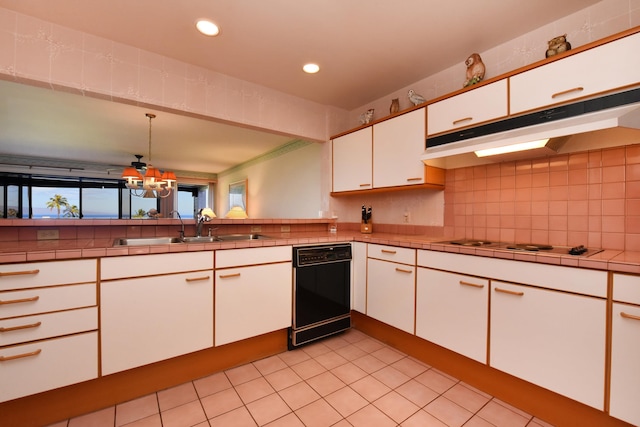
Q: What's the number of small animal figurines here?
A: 5